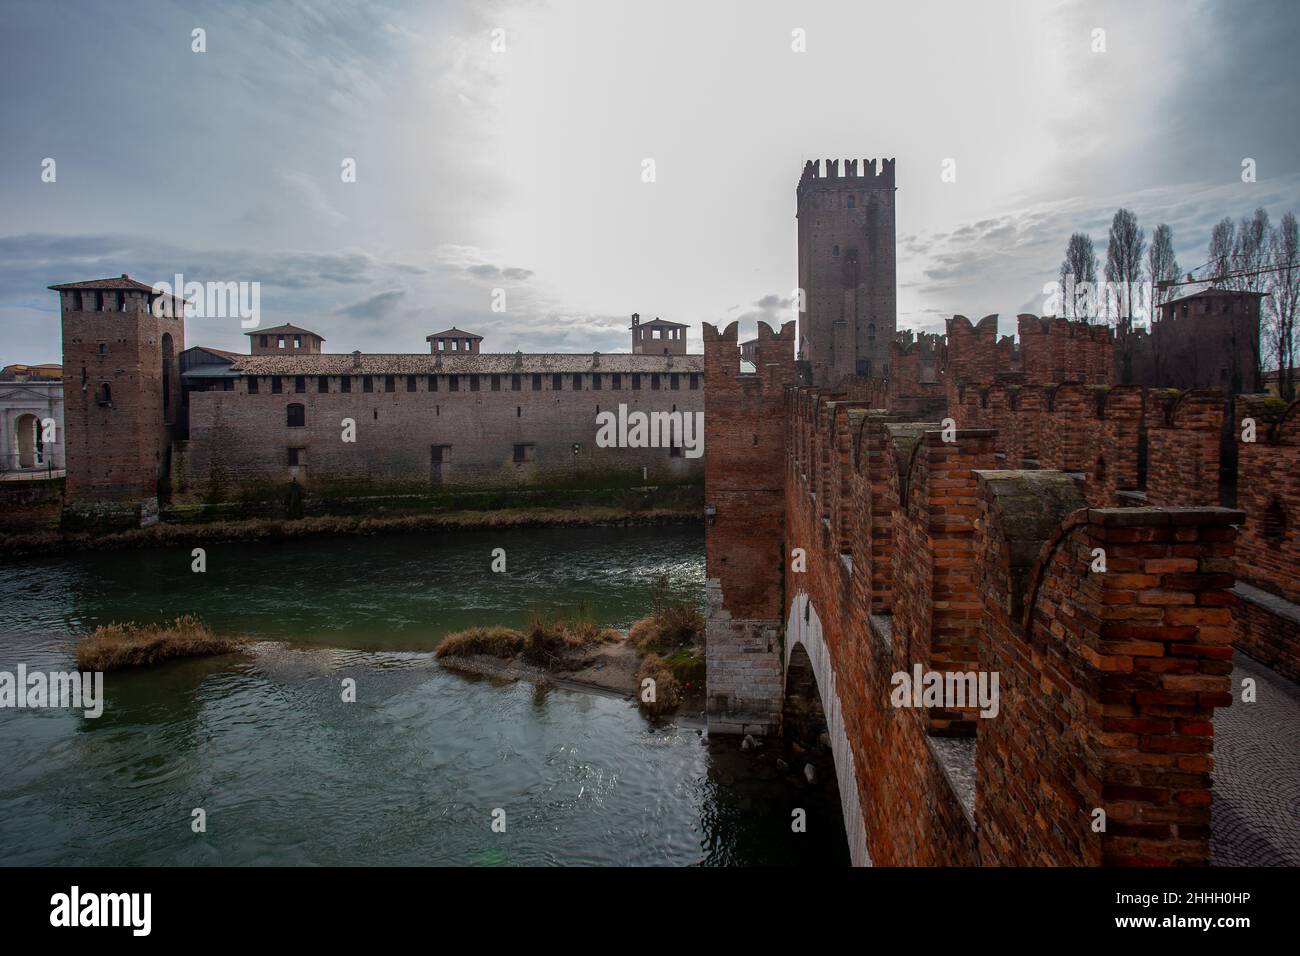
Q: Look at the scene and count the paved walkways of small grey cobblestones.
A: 1